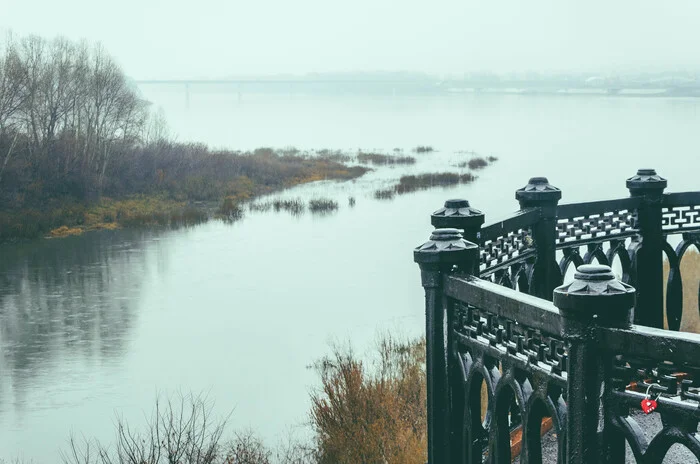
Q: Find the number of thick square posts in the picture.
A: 5